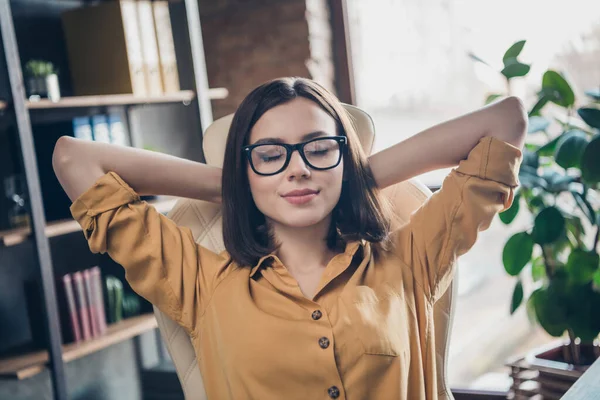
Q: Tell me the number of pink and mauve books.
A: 4